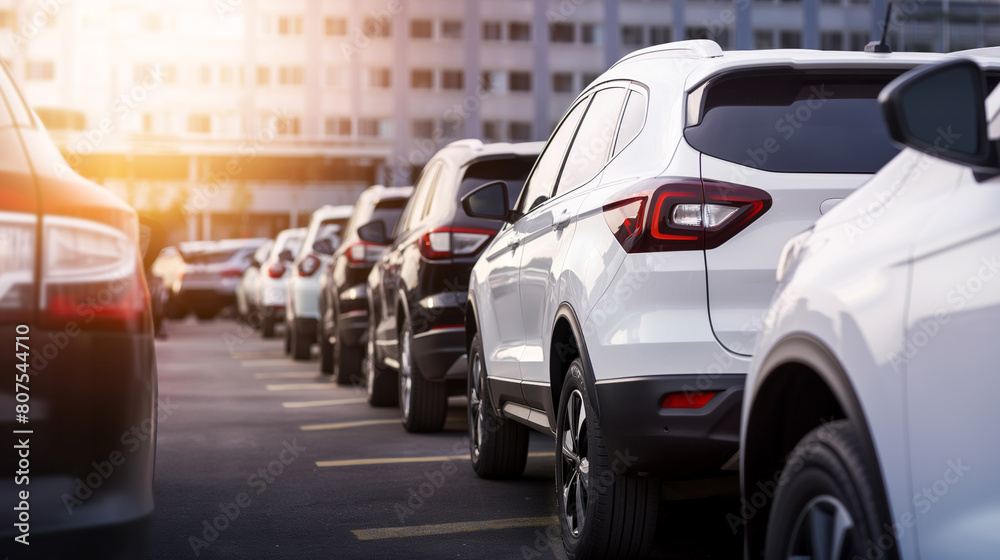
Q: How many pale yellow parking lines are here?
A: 8